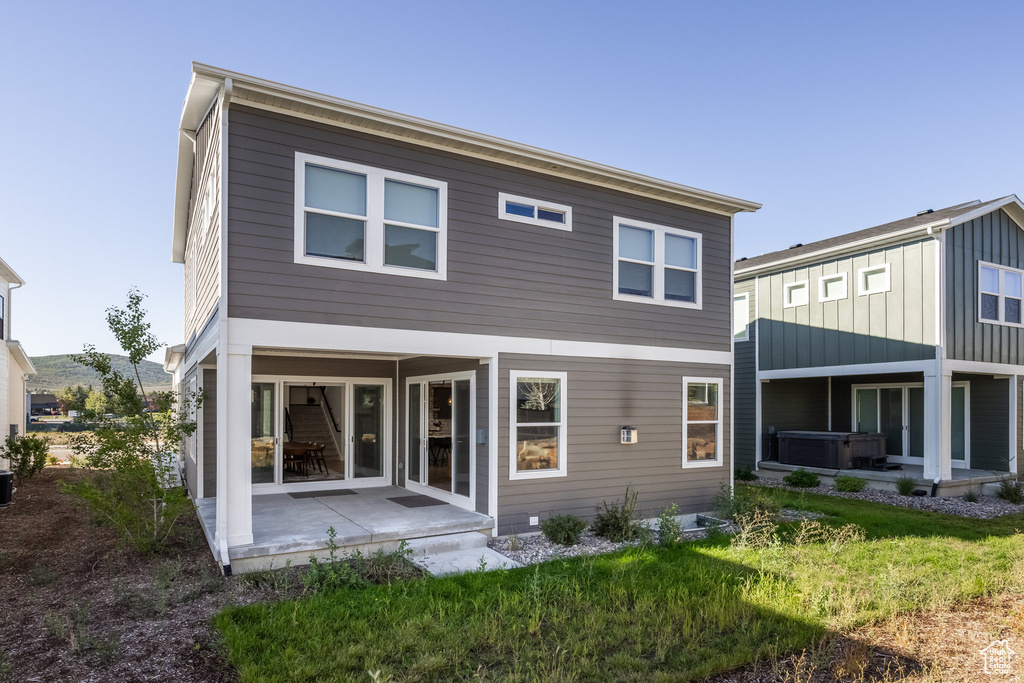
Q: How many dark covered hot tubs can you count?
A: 1